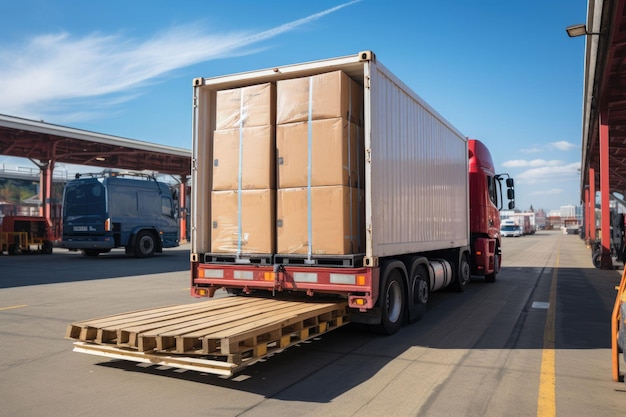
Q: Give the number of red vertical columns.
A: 5